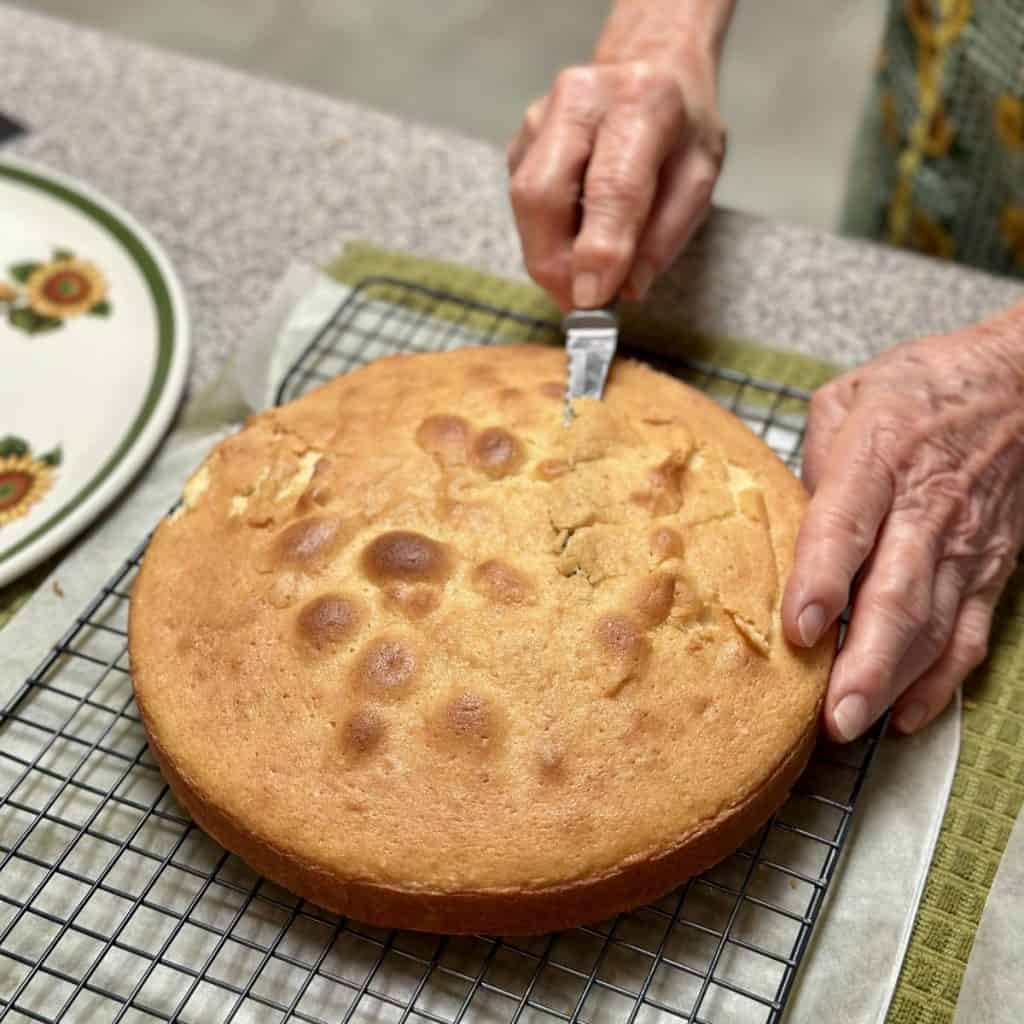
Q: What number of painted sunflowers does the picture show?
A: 2